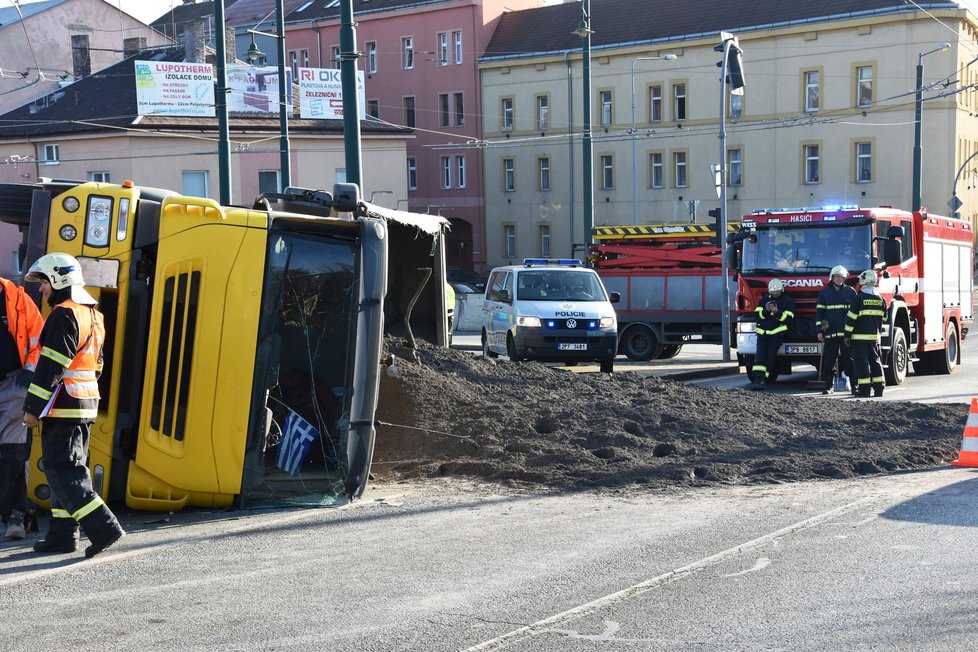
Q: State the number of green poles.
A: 5